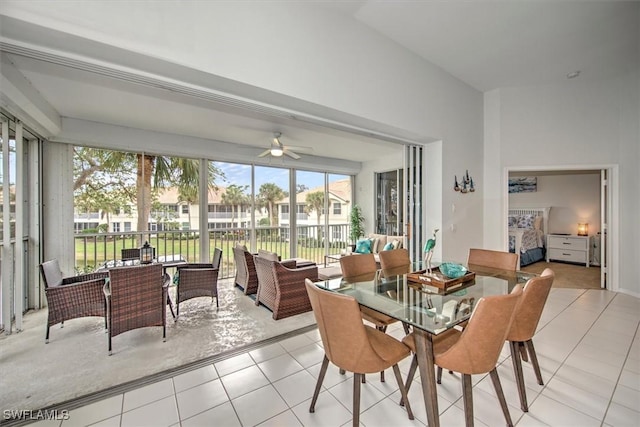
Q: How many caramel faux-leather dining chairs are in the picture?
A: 6